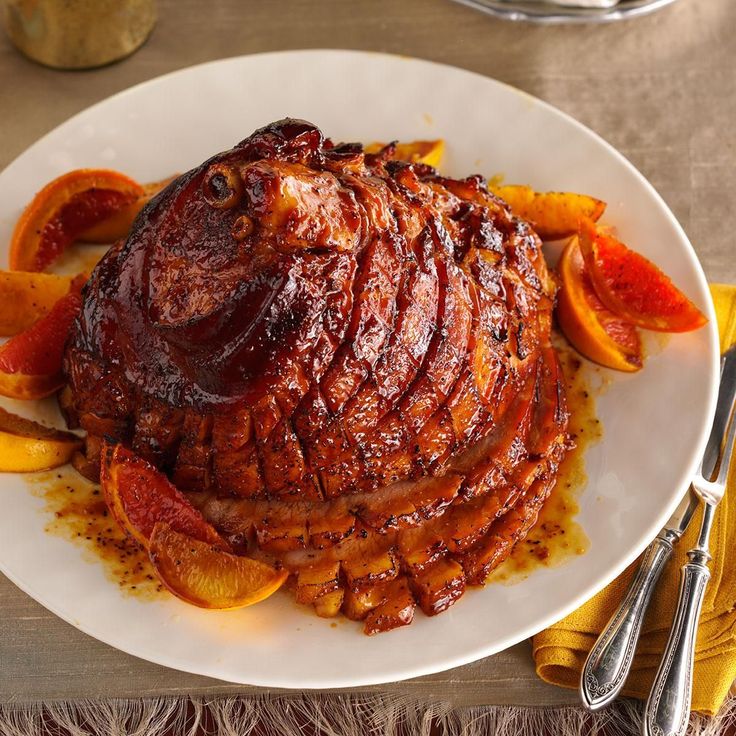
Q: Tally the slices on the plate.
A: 11